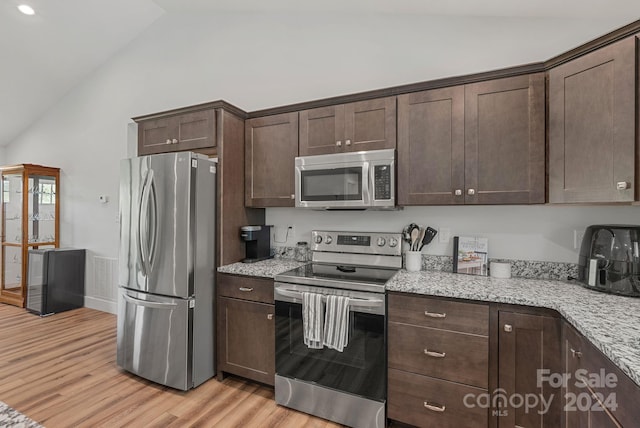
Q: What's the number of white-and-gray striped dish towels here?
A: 2